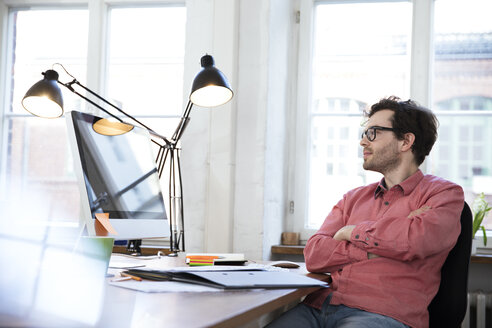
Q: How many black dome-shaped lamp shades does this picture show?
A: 2